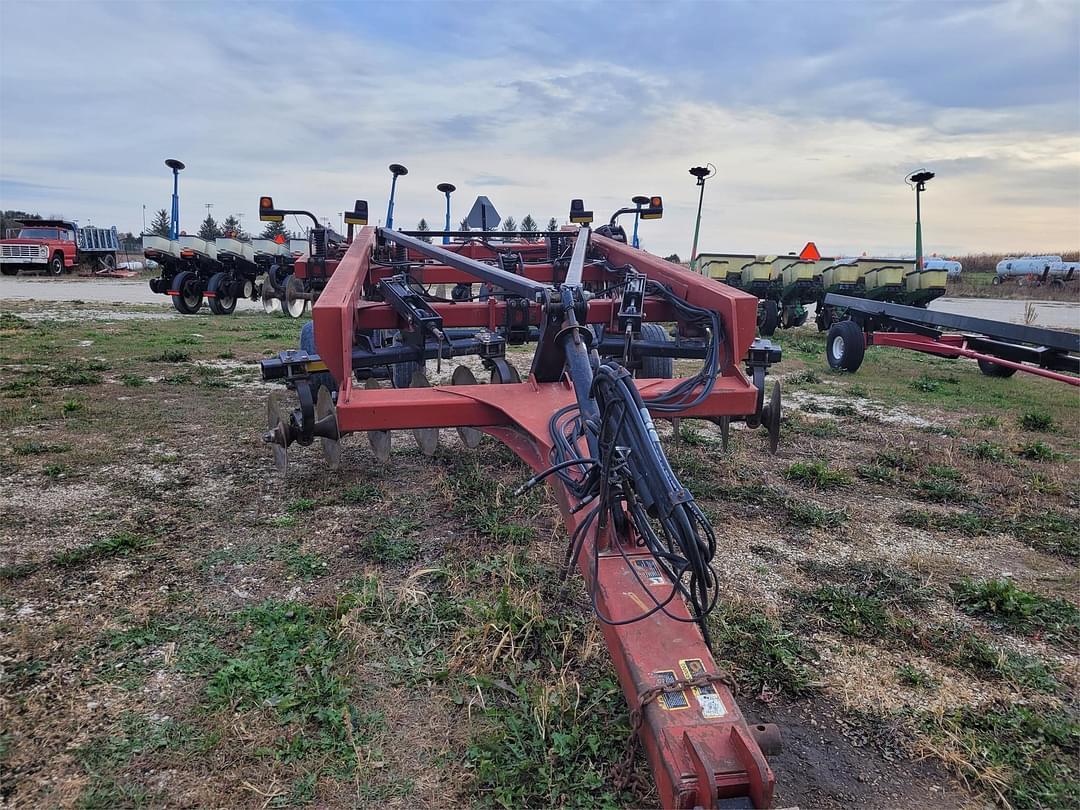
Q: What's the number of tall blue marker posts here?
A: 4